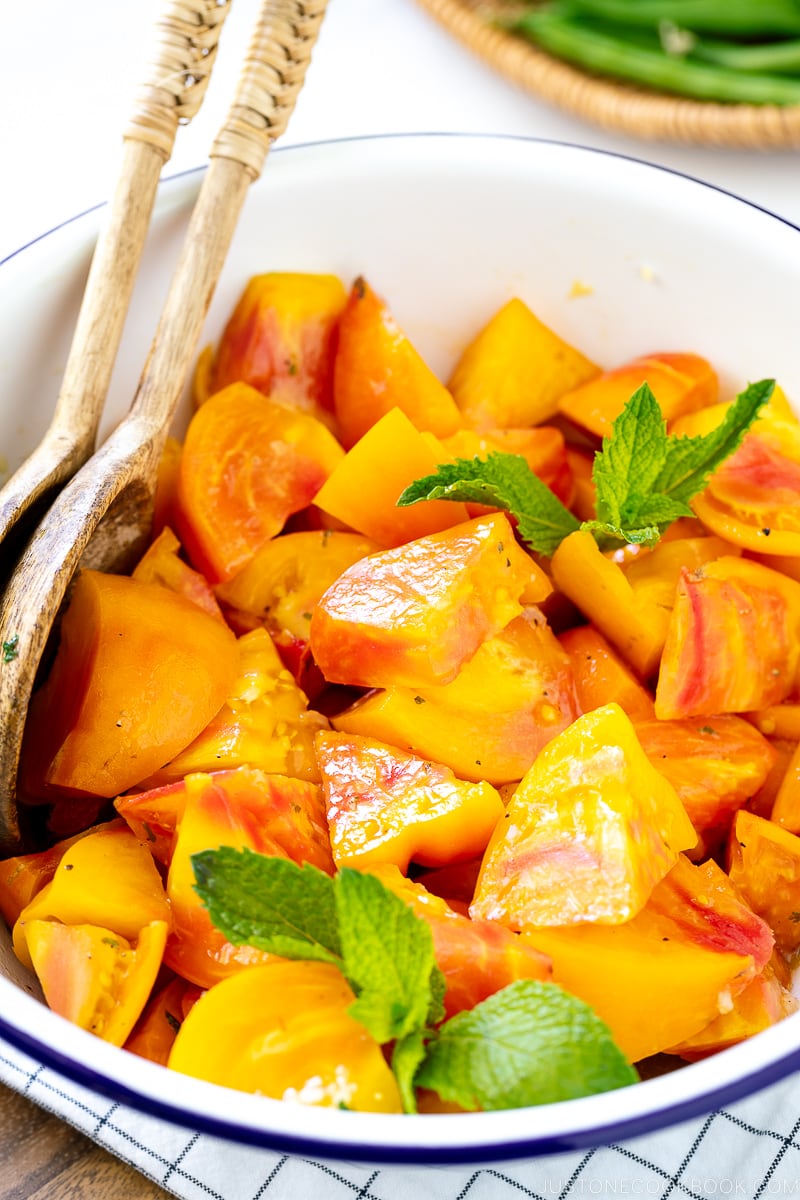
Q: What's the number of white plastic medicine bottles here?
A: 0